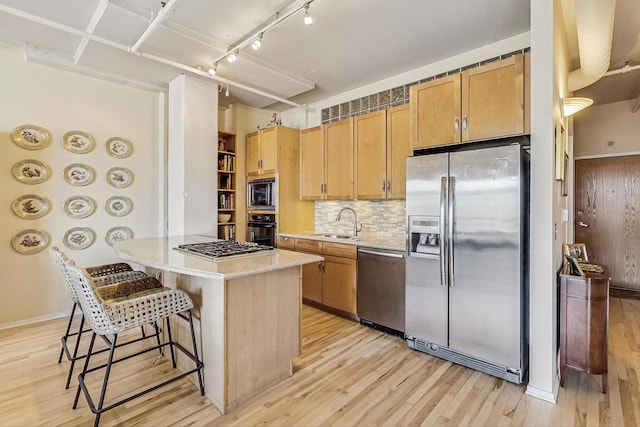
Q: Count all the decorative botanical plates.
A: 12